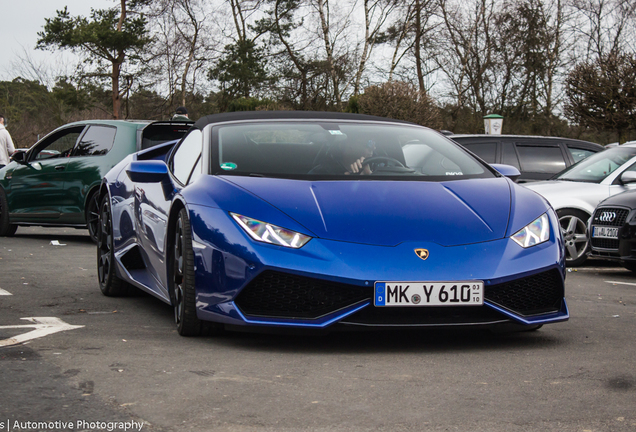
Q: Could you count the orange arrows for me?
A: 0